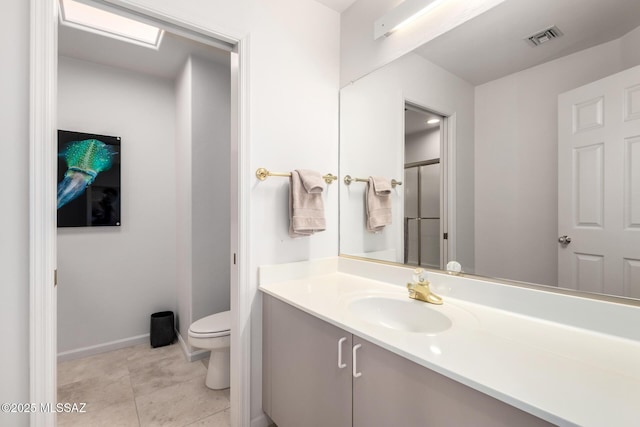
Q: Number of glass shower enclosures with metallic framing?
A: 1